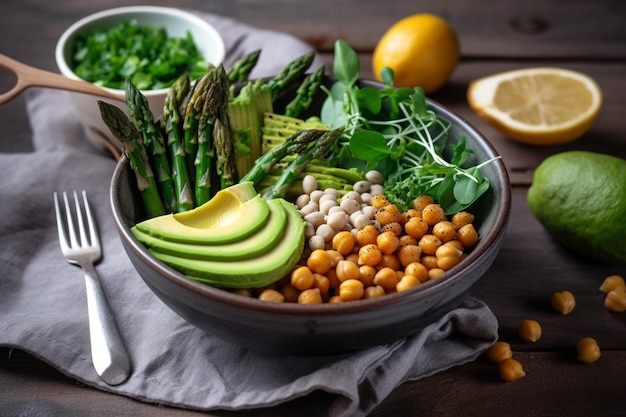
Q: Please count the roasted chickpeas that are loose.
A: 7